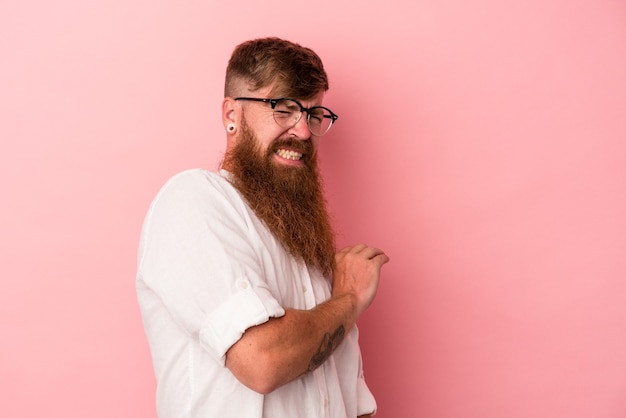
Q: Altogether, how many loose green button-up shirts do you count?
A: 0